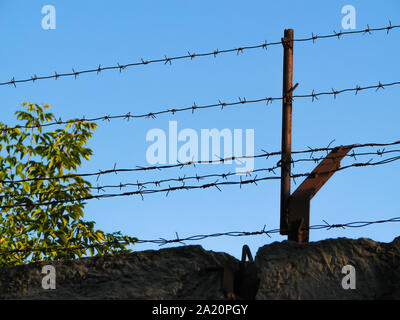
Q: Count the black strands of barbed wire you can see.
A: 6